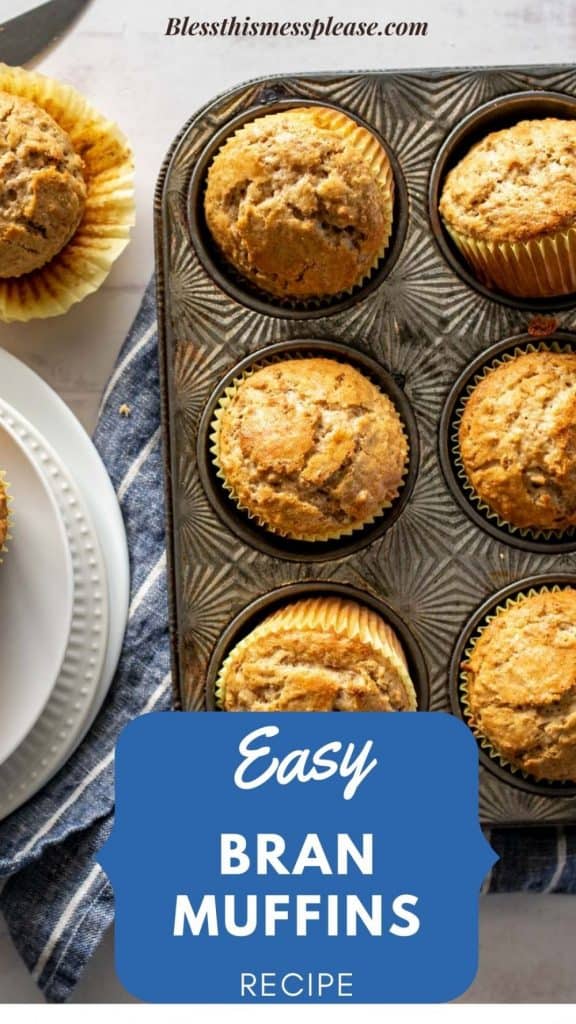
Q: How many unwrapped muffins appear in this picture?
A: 1